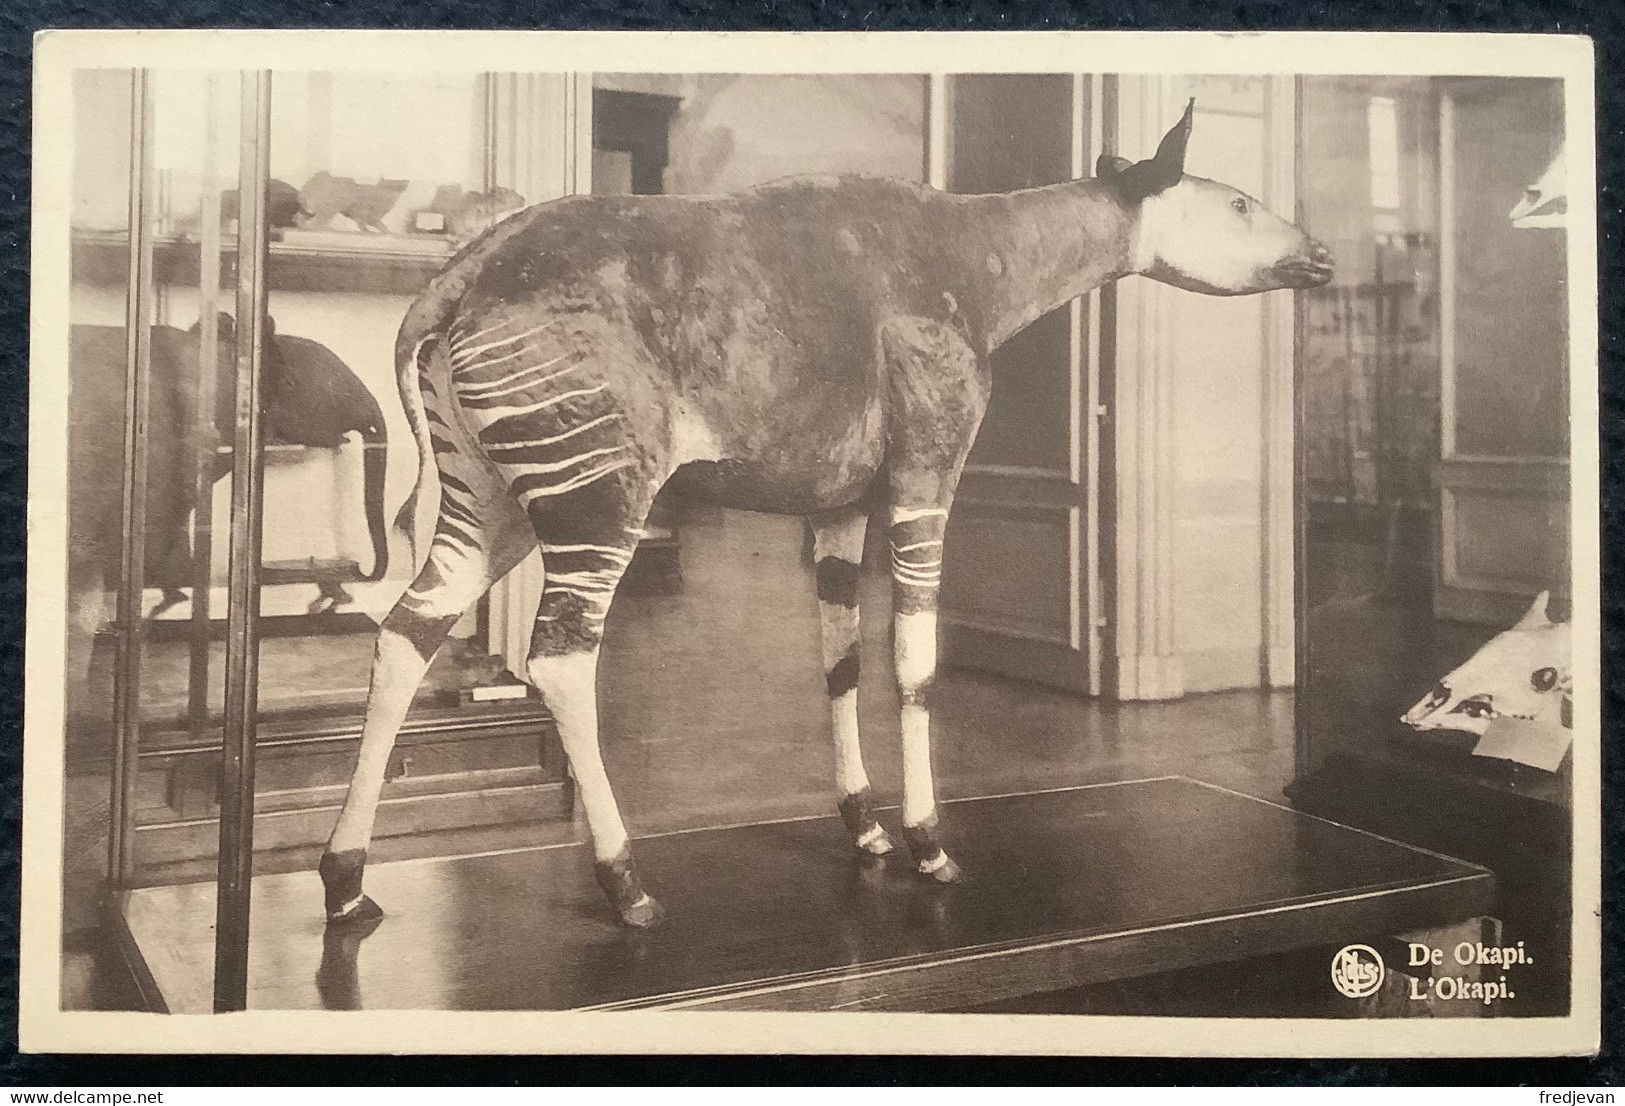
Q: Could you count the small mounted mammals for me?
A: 3